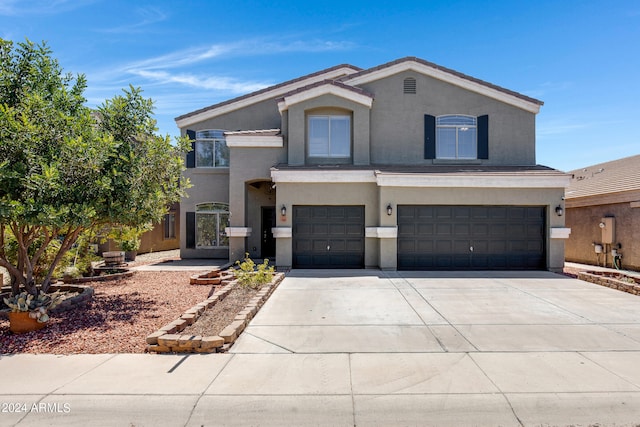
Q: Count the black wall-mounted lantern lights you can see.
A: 3